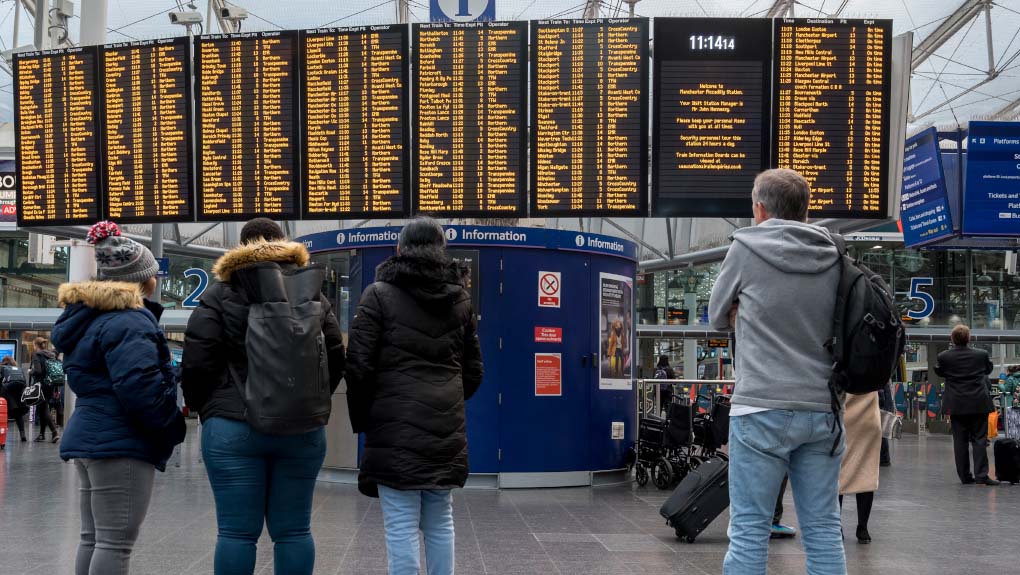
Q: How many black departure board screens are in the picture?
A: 8